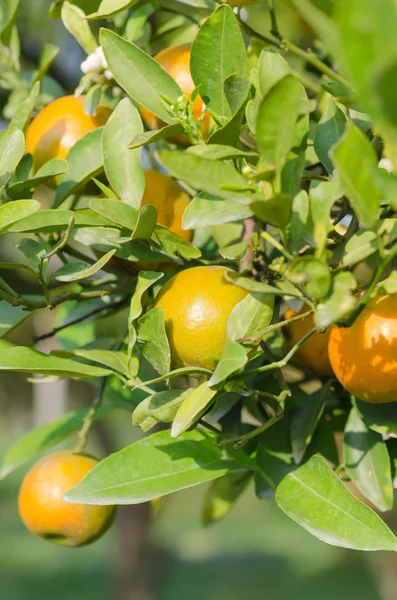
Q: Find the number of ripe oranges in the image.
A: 7